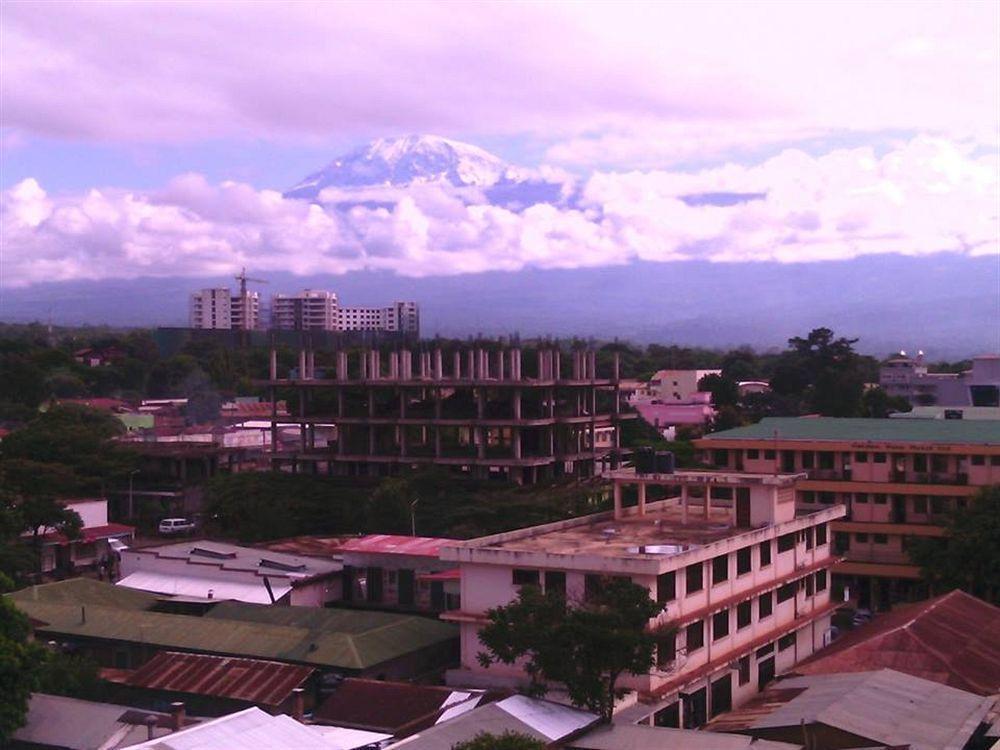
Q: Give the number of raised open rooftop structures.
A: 1